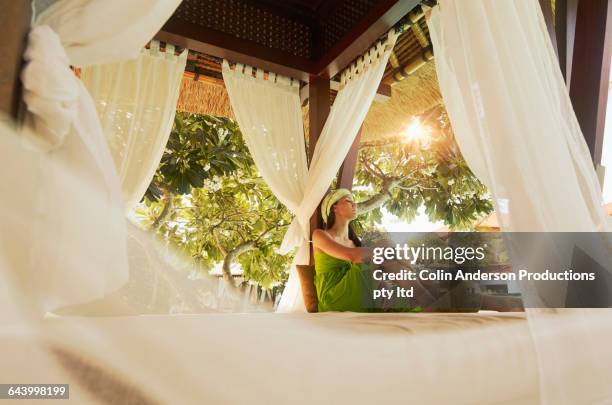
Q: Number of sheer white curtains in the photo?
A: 5